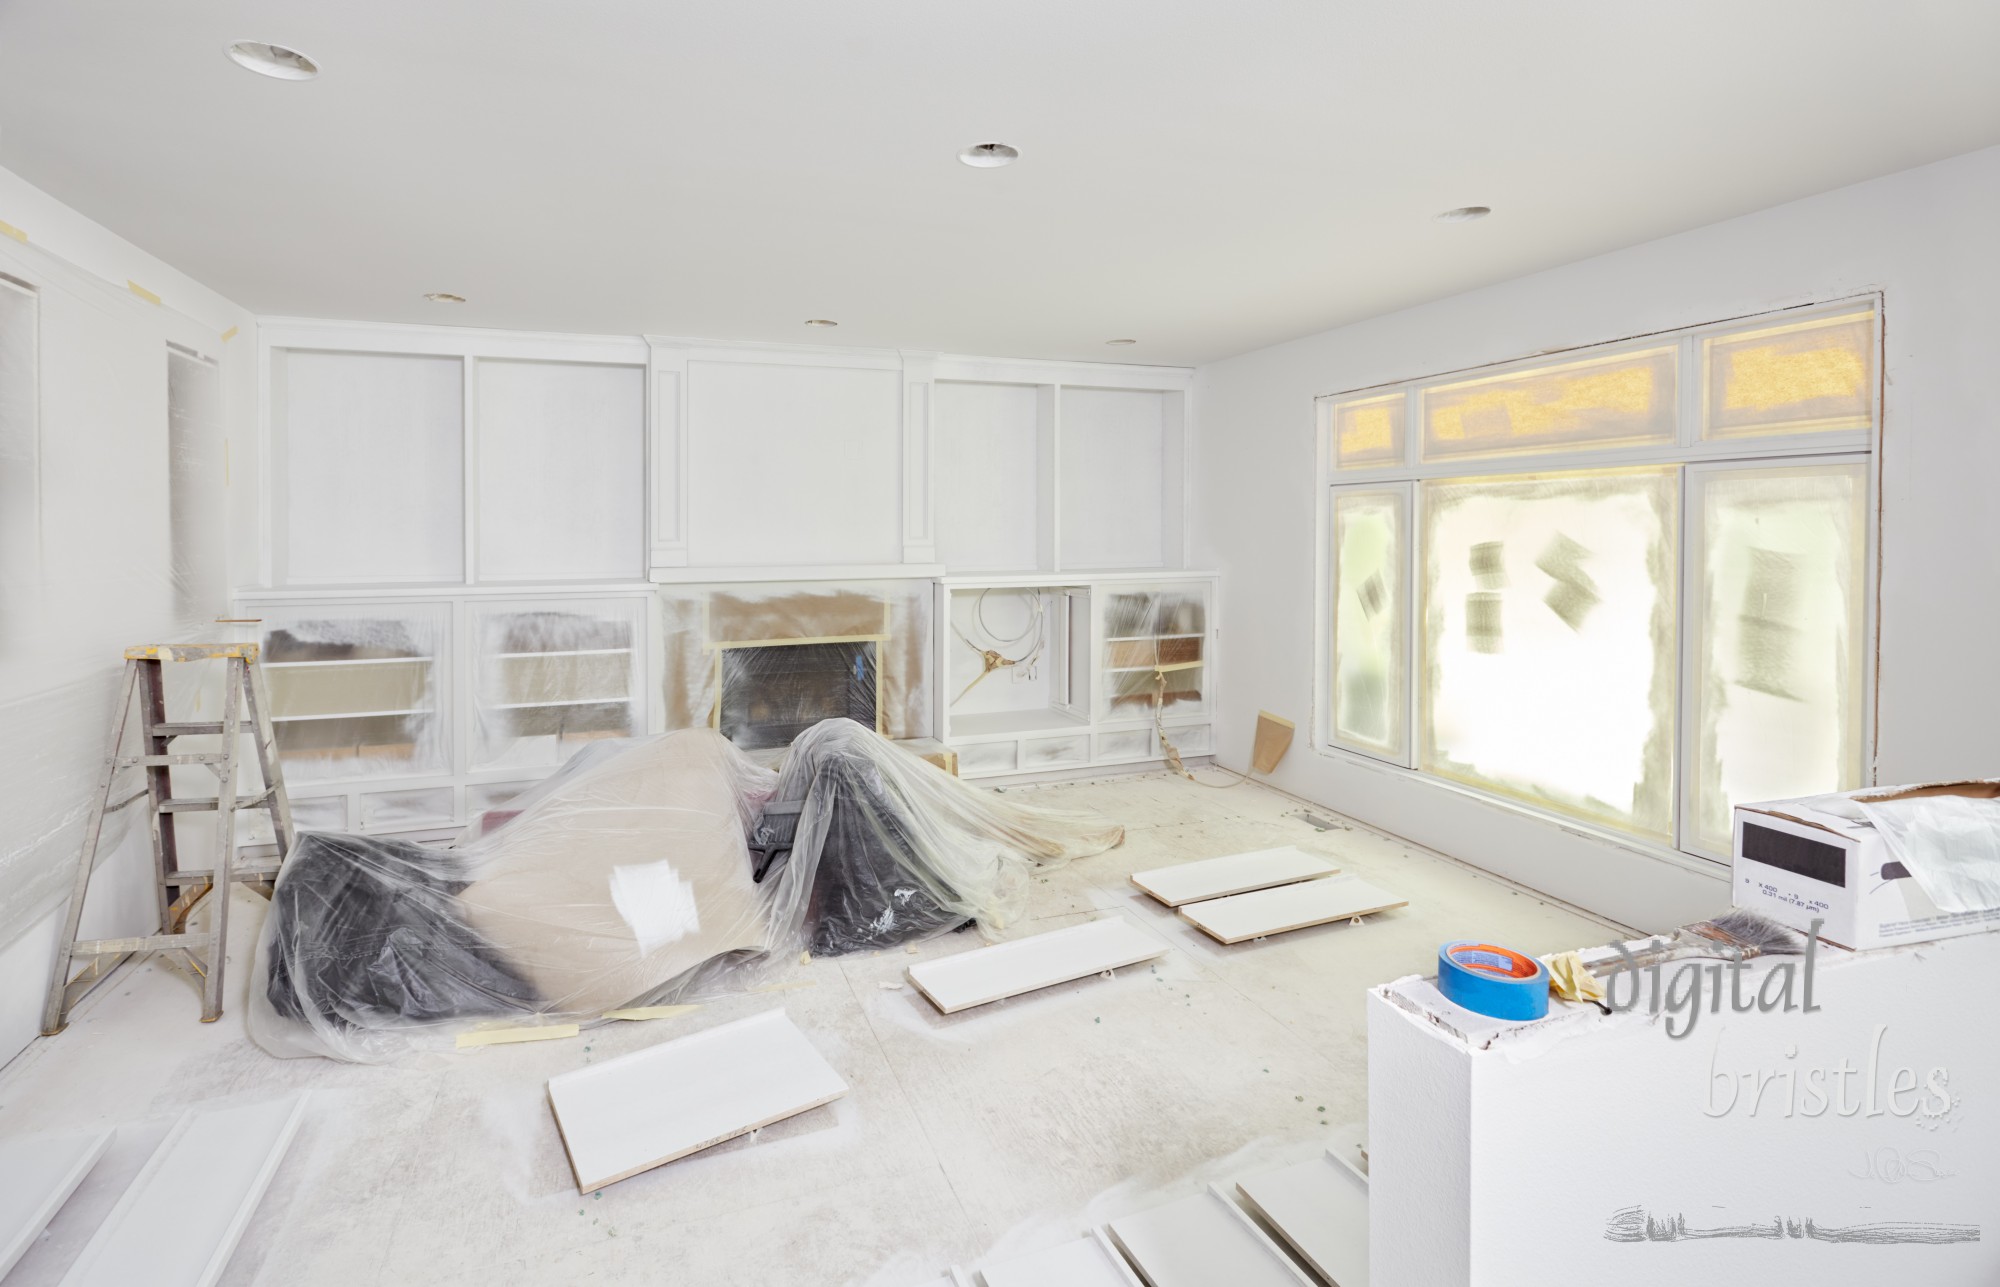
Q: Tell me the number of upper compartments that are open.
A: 4